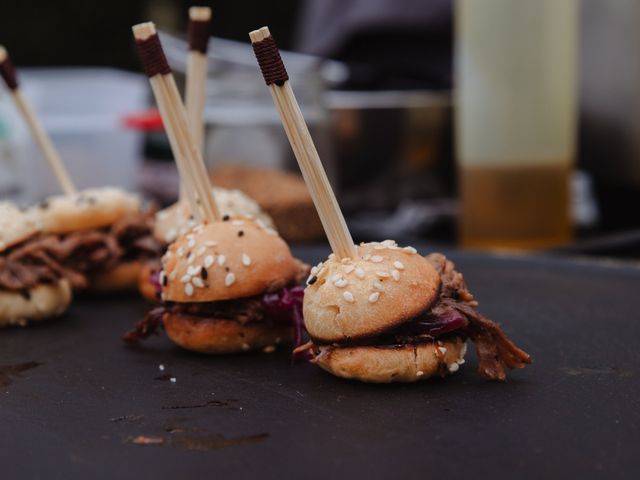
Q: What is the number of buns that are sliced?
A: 5